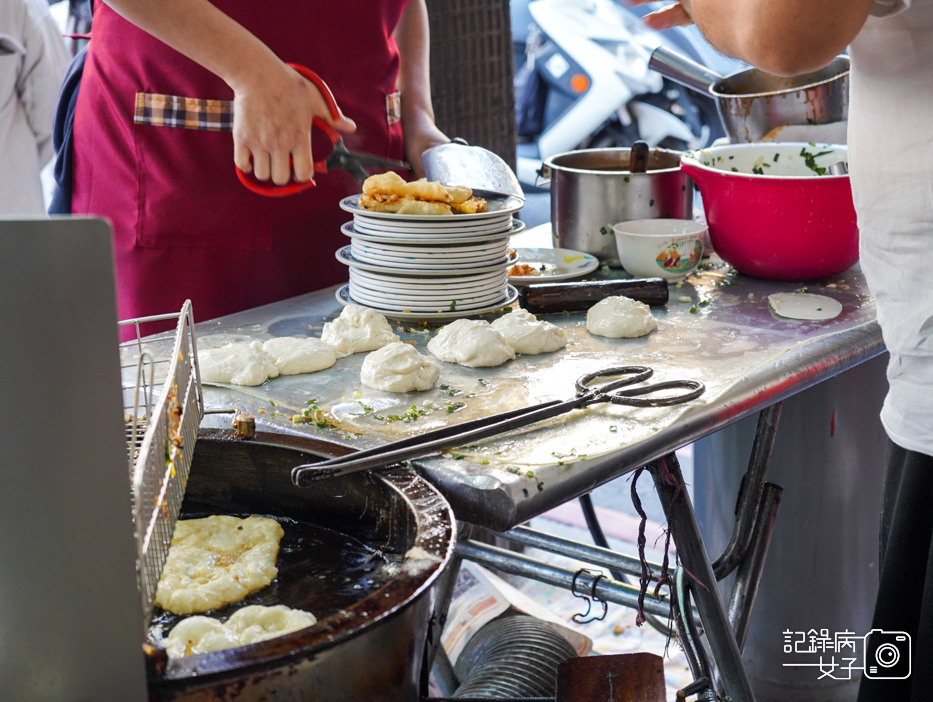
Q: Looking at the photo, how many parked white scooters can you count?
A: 1